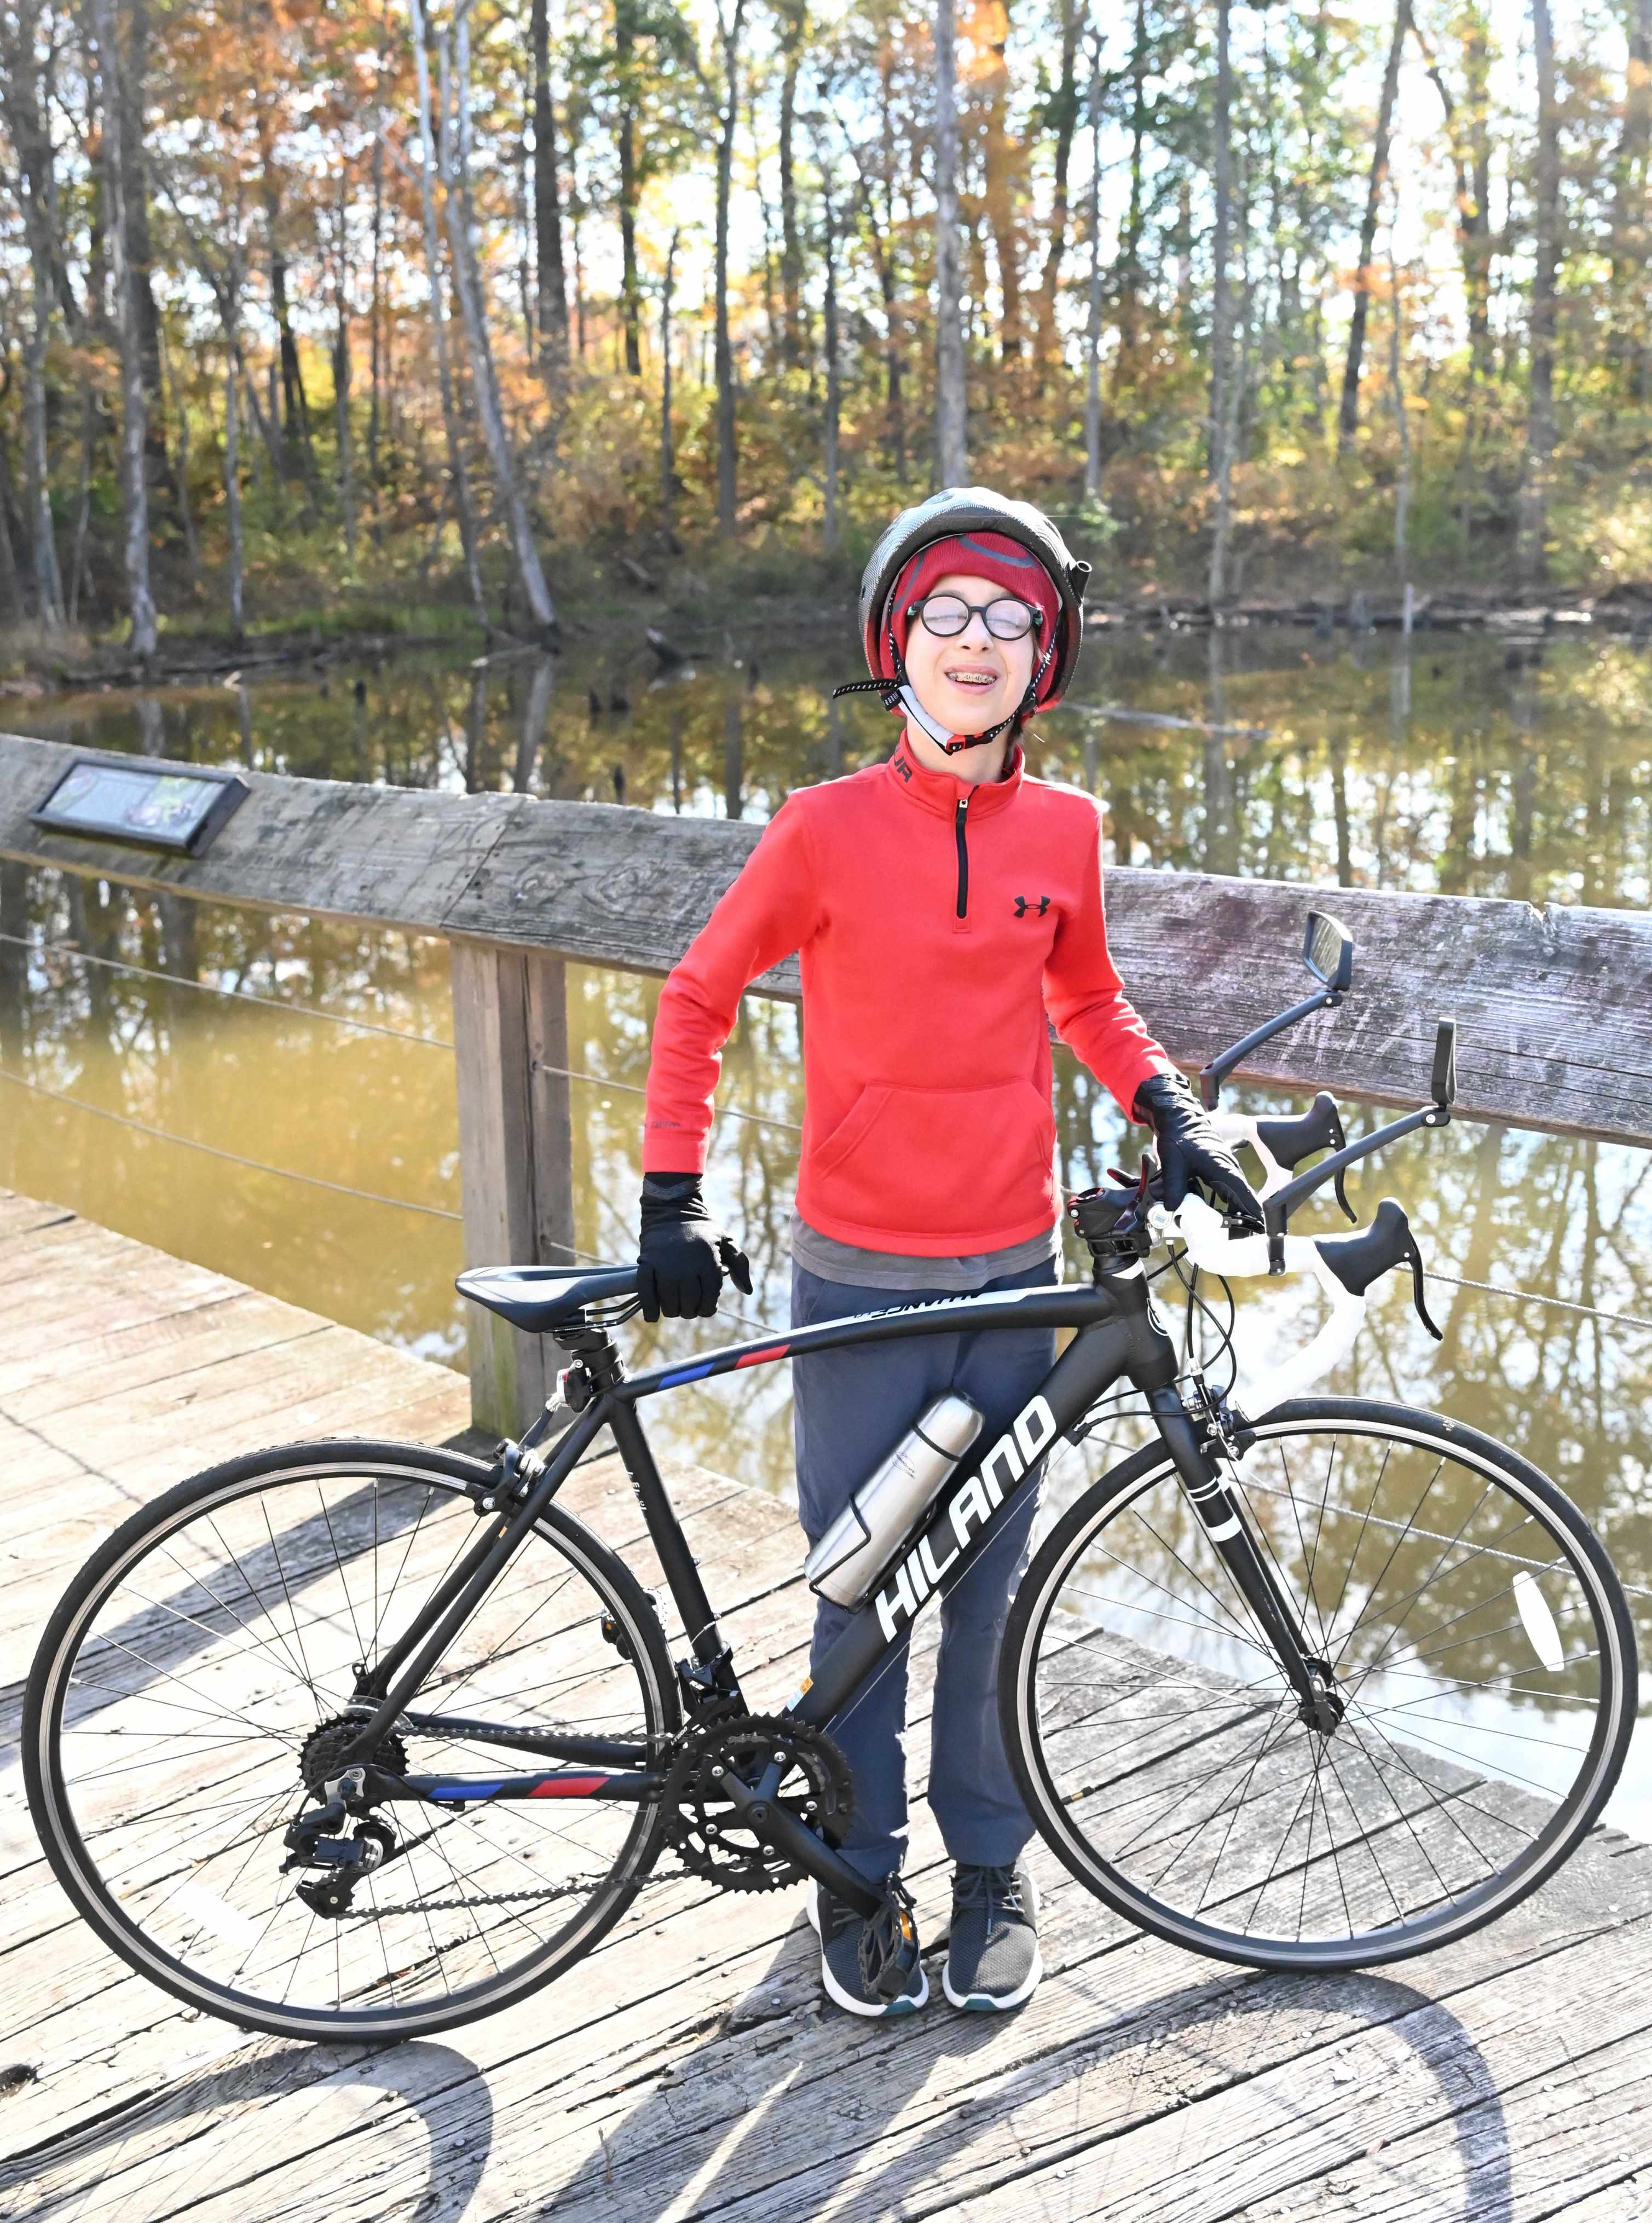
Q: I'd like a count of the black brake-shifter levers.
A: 2